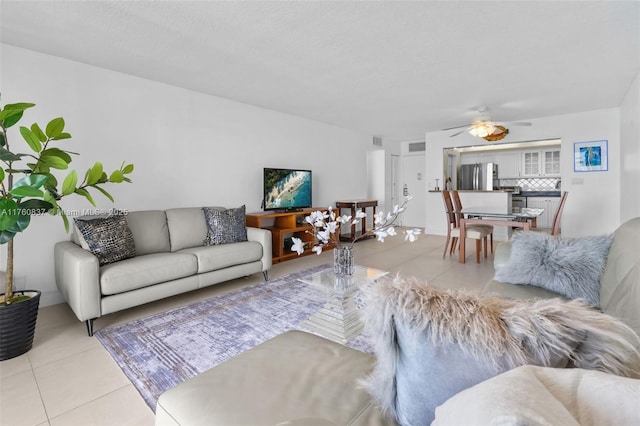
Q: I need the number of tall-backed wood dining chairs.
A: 3